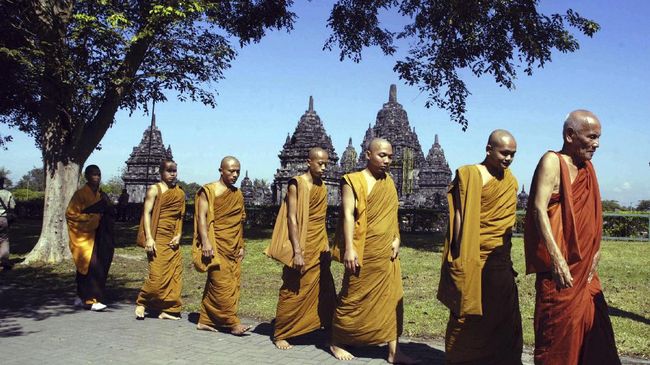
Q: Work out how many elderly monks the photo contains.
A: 1